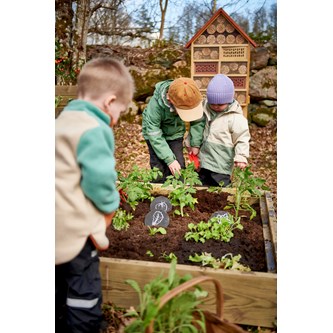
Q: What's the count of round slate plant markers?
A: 3